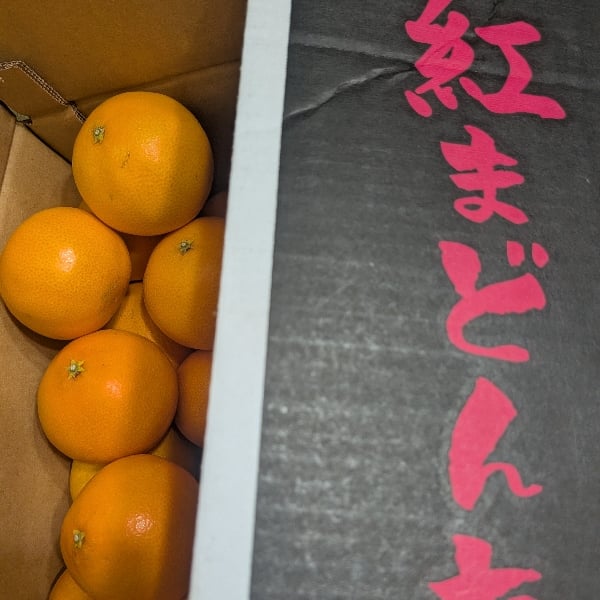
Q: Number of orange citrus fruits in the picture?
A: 11